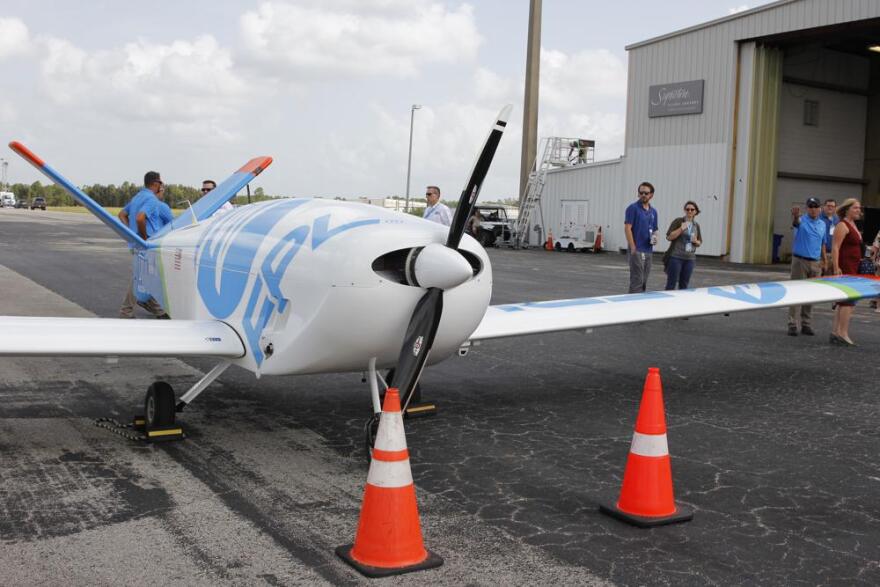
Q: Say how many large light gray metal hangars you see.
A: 1